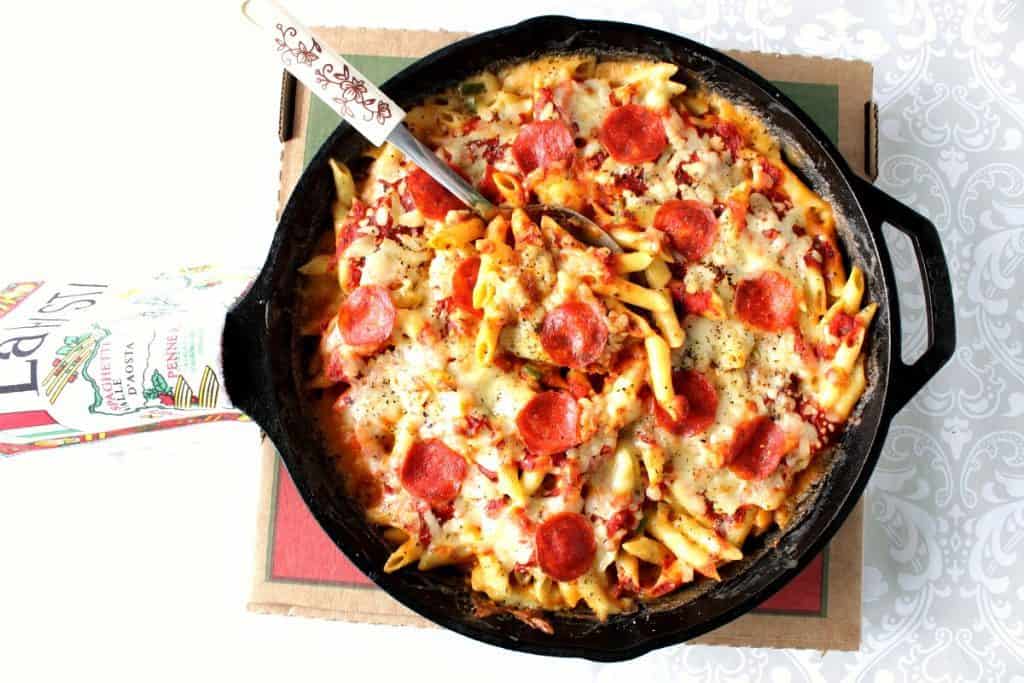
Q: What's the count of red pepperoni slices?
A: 13